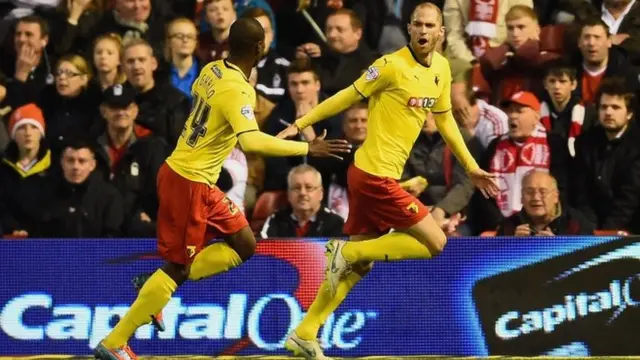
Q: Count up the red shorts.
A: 2